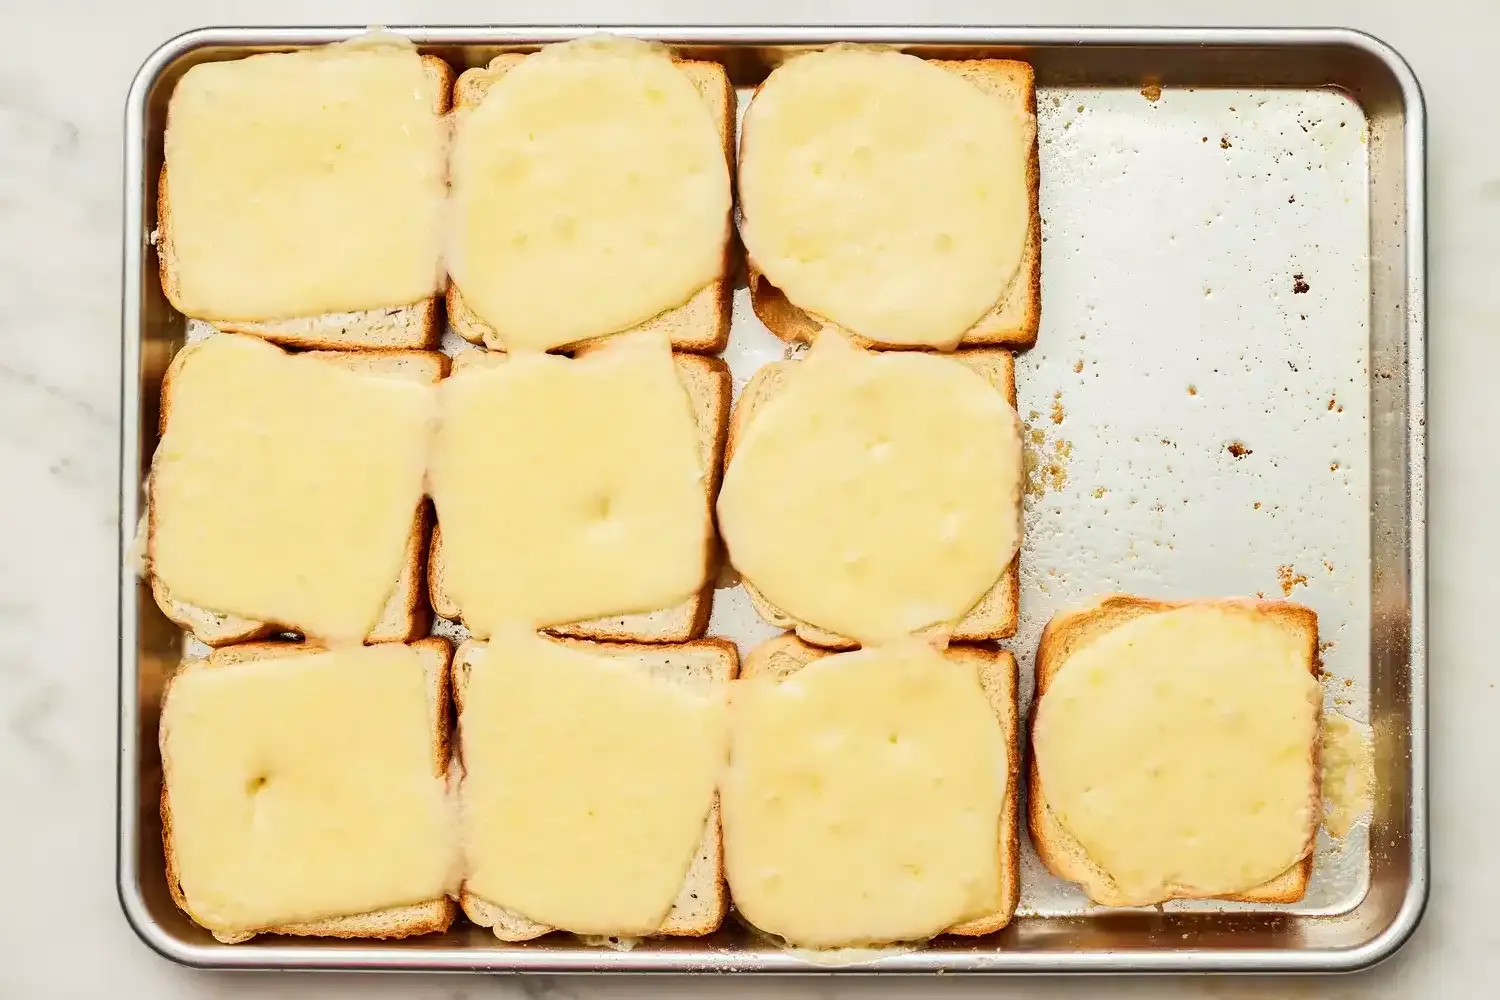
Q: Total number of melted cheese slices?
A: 10